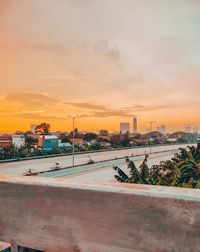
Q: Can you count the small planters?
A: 3